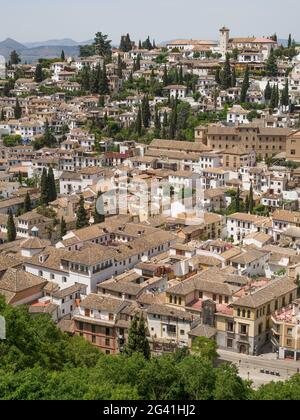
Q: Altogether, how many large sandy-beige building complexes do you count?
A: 1